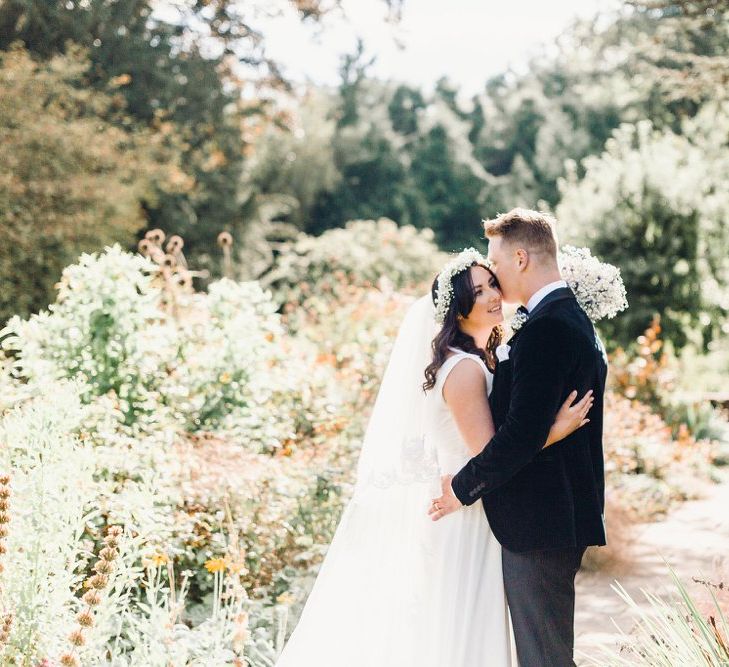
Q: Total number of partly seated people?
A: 0